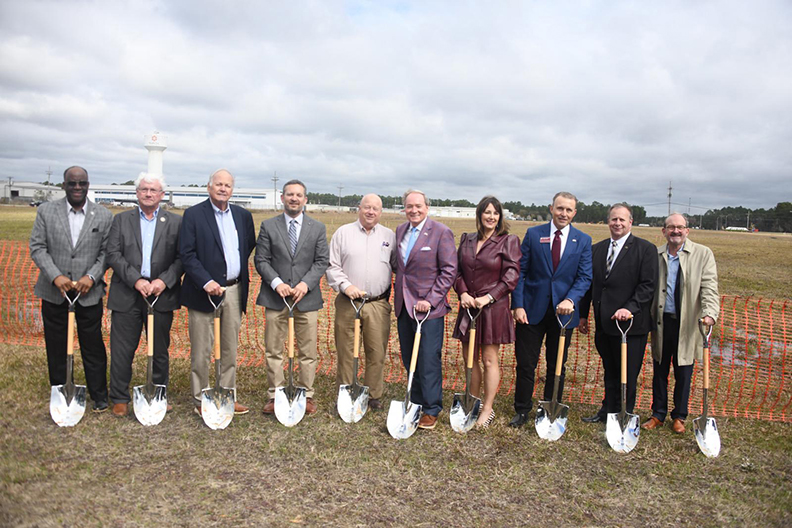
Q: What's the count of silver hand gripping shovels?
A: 10